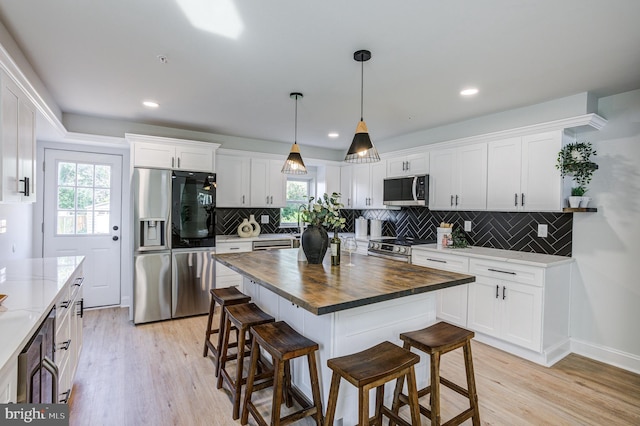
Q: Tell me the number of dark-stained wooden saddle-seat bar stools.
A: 5